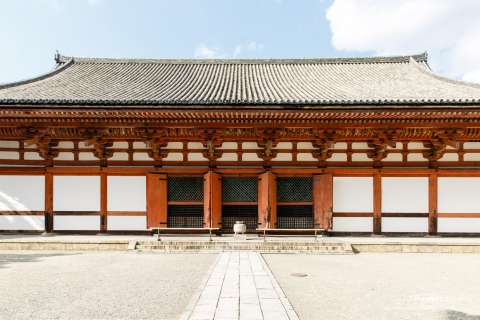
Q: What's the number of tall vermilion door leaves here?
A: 6